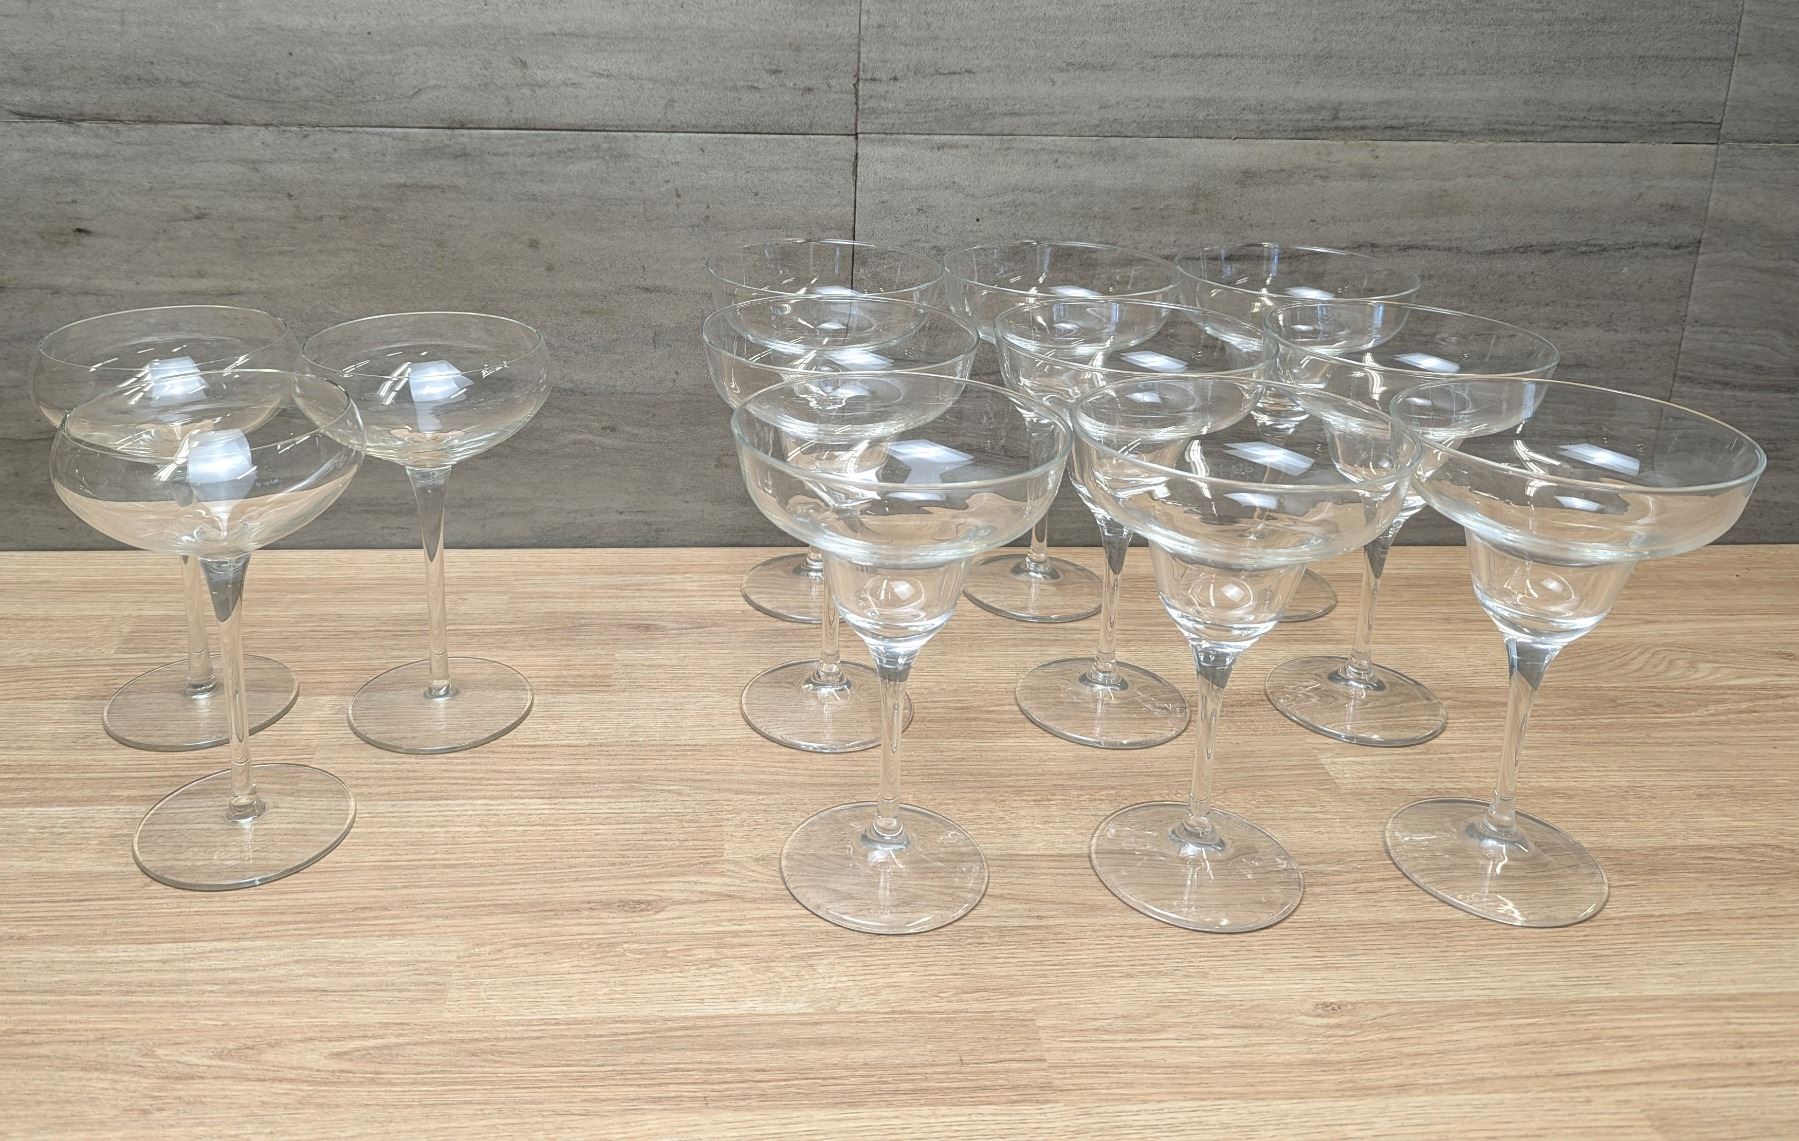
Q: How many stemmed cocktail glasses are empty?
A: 12